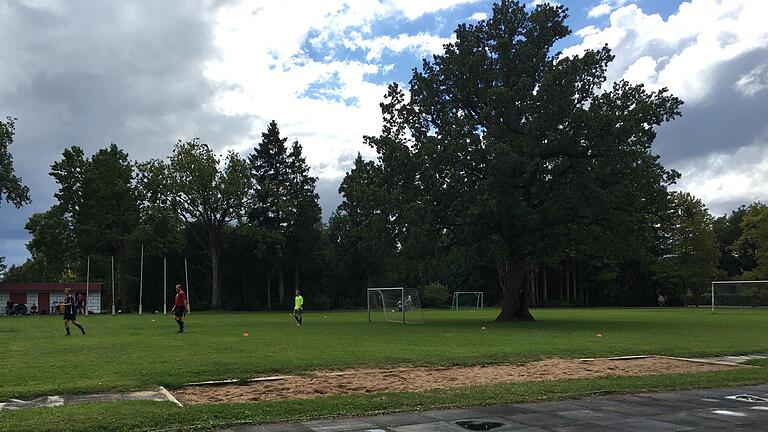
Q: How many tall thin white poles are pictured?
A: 5